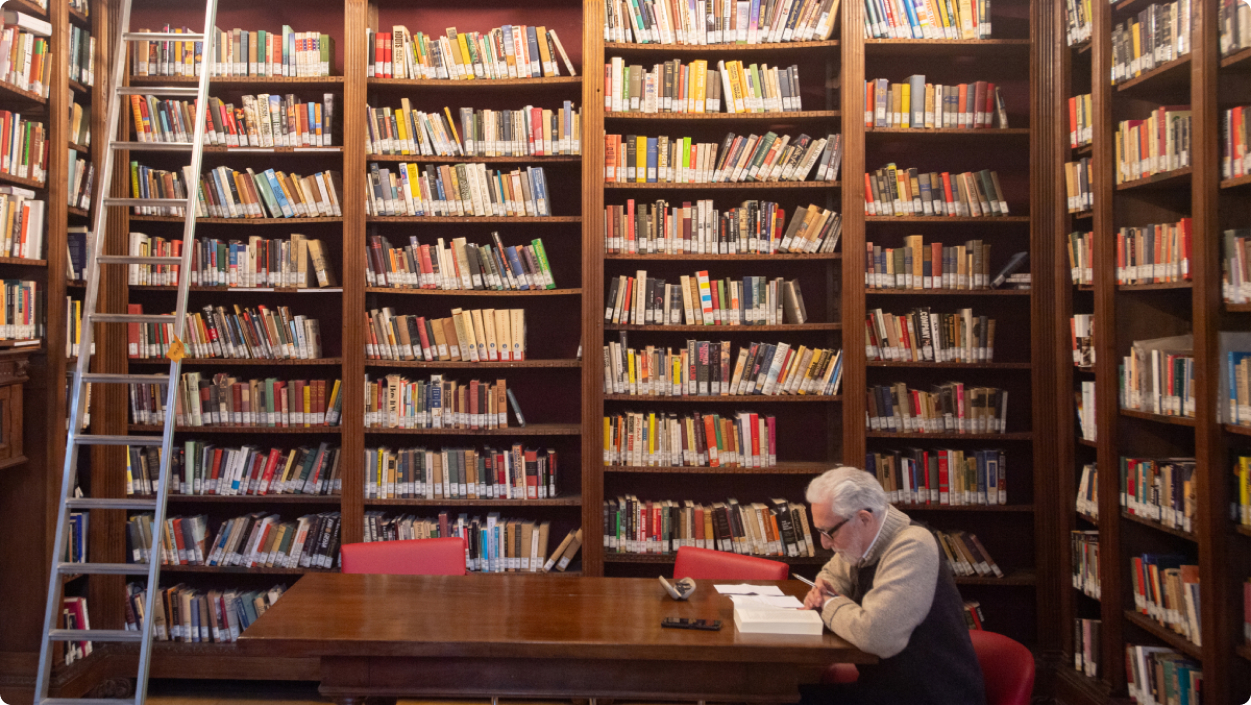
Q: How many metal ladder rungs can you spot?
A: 12